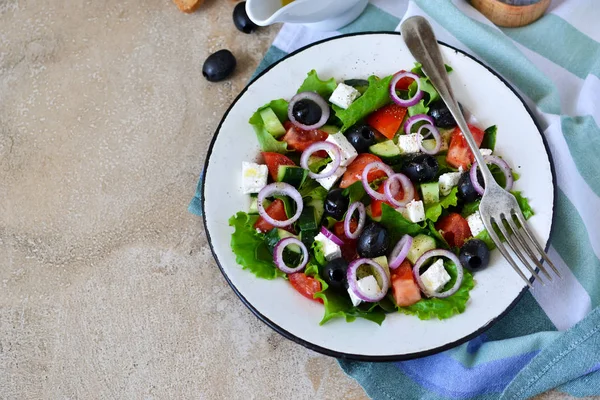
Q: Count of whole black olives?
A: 11